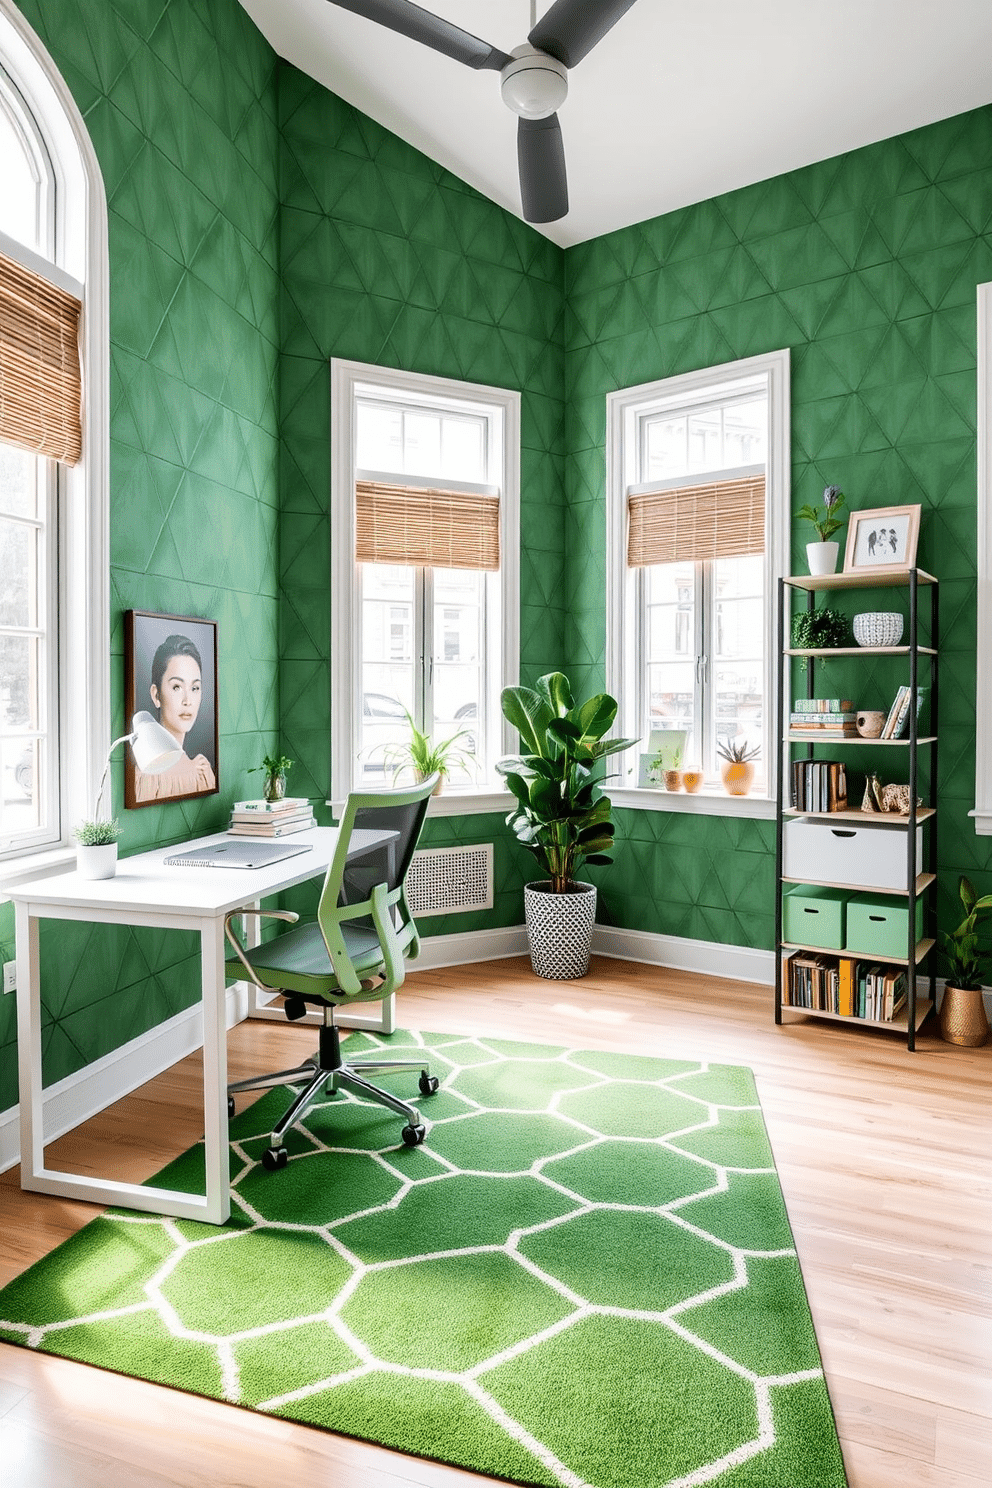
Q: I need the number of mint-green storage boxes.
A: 2